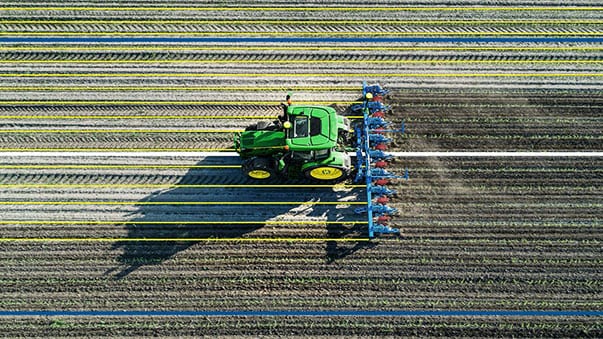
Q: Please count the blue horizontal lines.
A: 2